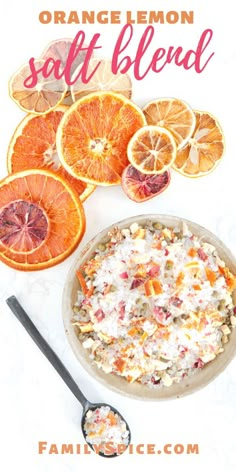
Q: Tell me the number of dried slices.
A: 11